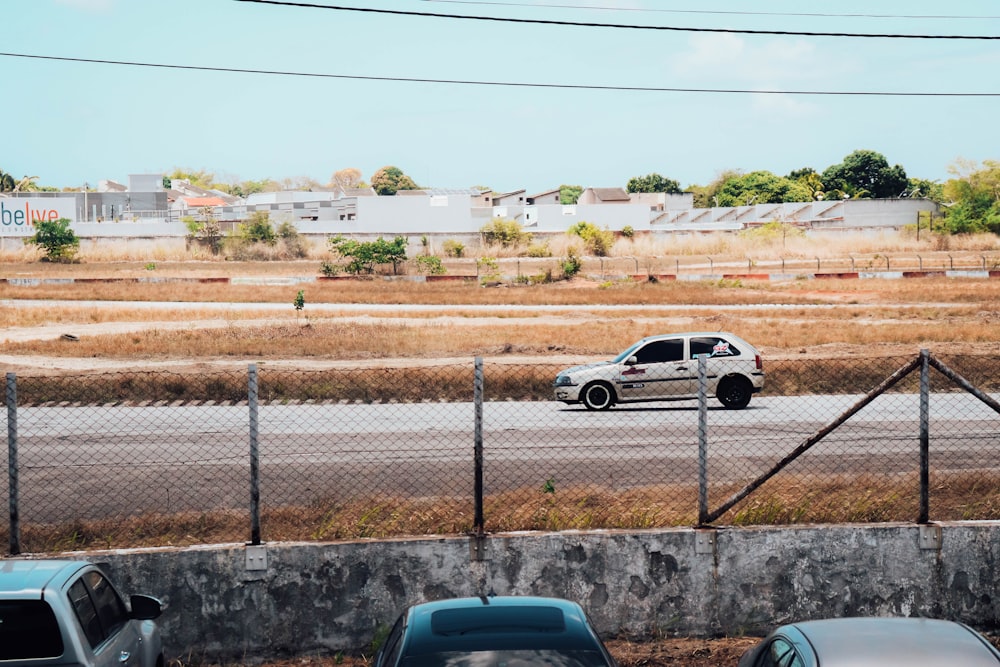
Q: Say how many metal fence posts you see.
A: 5